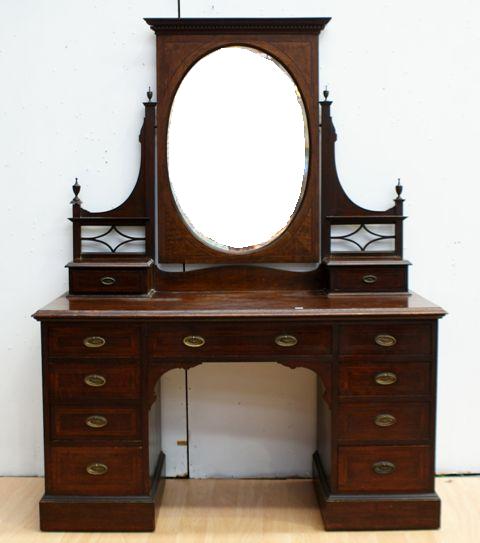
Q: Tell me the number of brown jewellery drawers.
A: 2